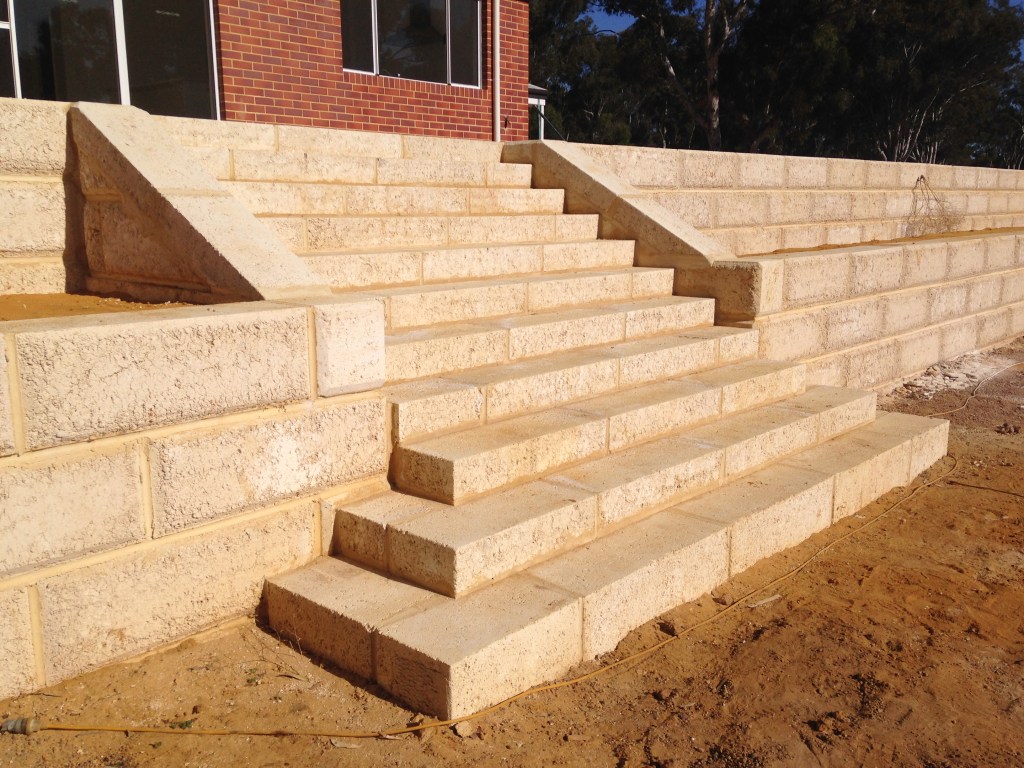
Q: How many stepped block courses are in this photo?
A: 11